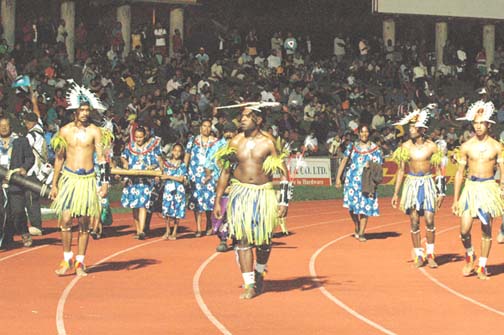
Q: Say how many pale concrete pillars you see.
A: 7